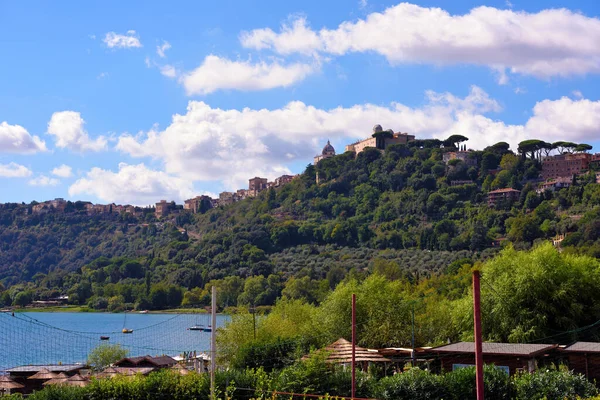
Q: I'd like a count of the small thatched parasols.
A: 6